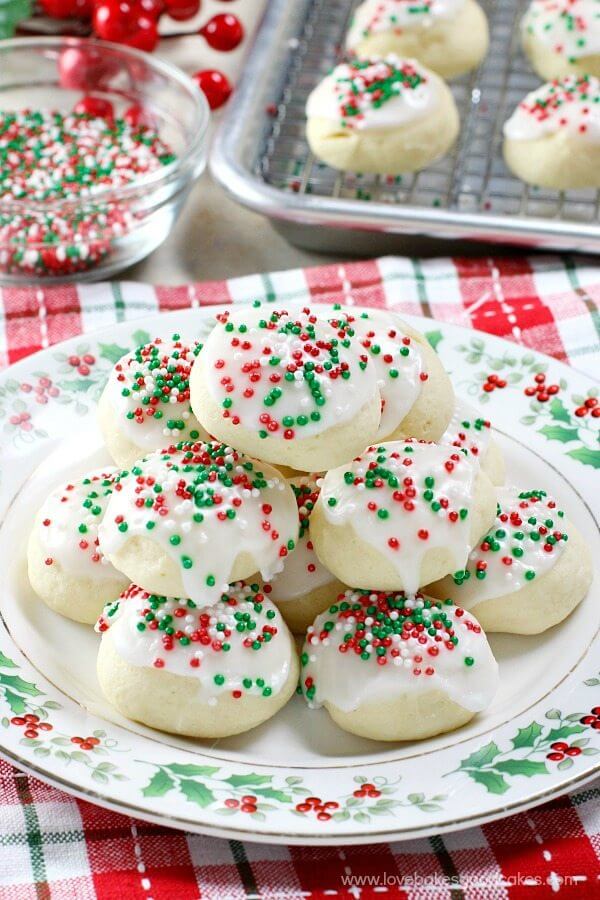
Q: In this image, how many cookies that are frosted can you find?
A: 15